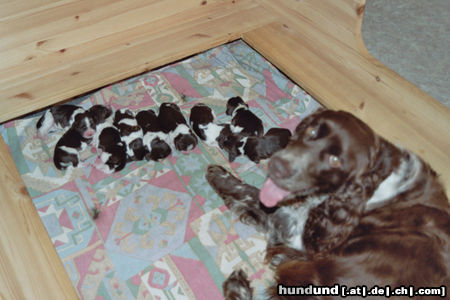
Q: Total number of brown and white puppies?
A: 9